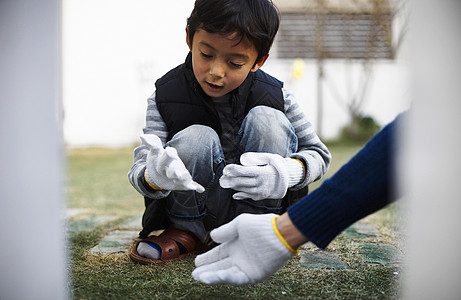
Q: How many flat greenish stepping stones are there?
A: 6